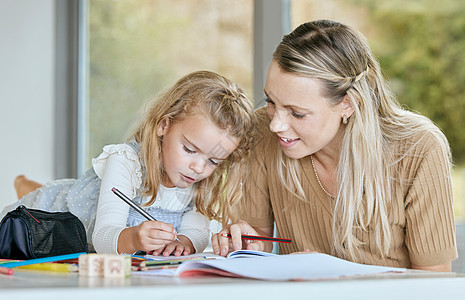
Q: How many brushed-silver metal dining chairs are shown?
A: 0